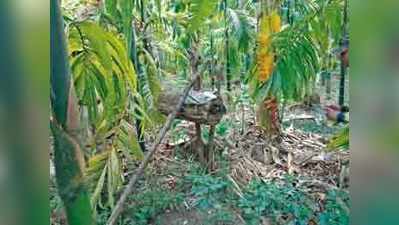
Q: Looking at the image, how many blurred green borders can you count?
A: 2